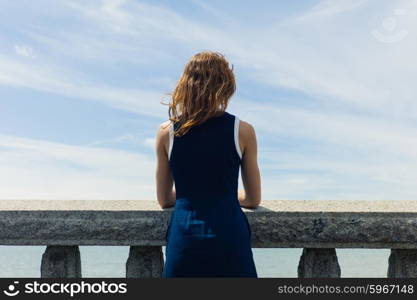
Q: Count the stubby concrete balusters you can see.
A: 4